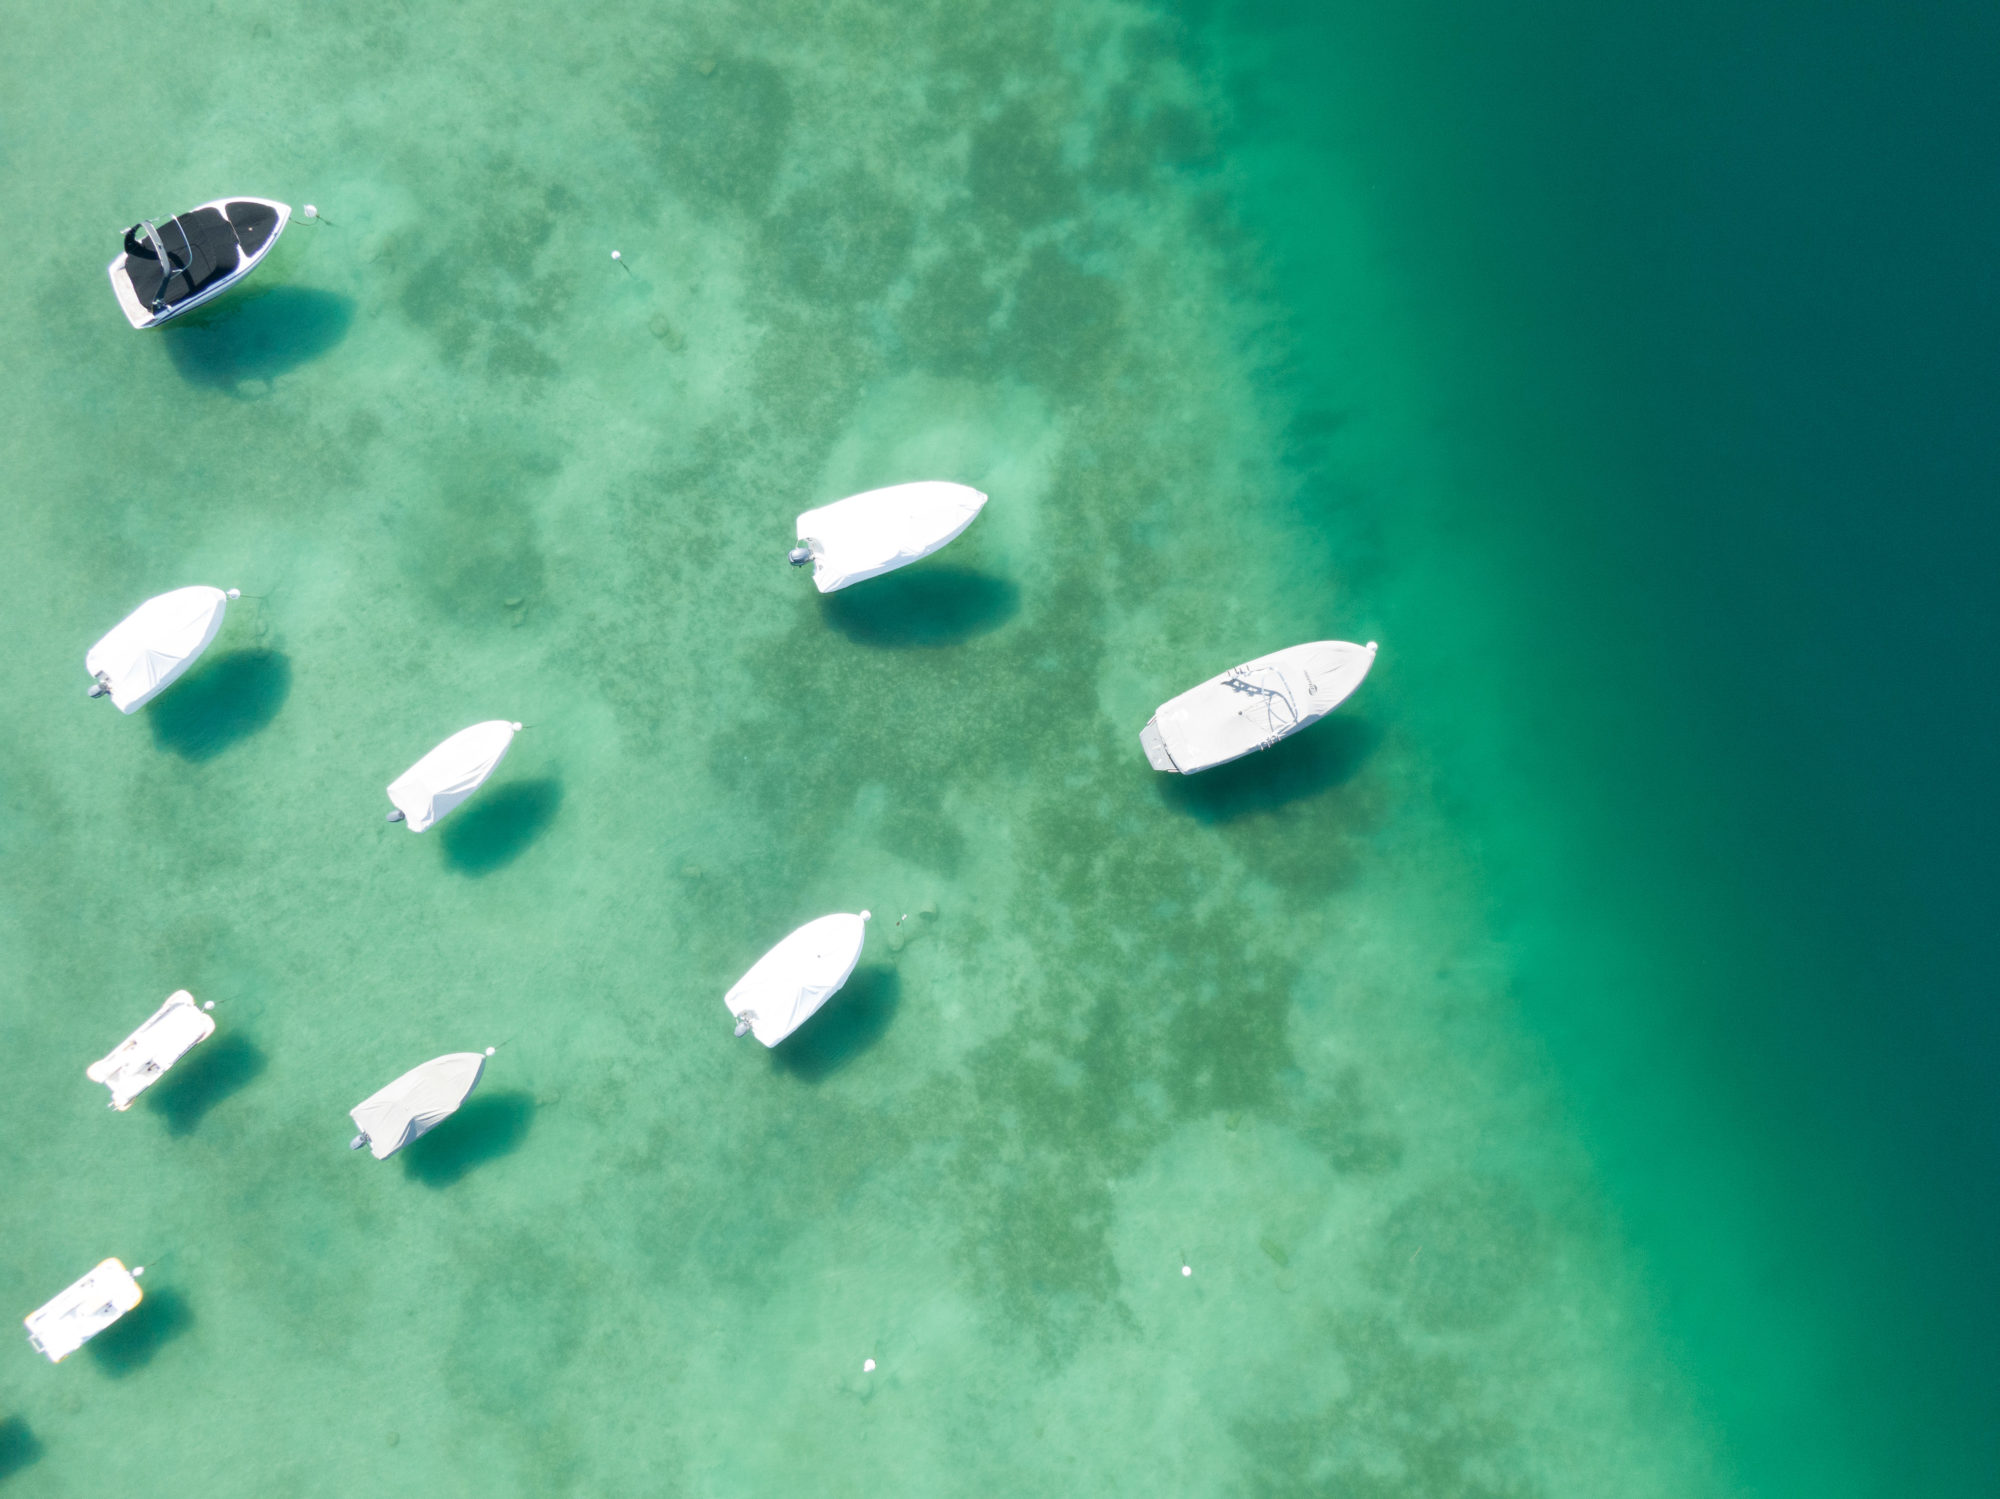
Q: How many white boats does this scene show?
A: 8